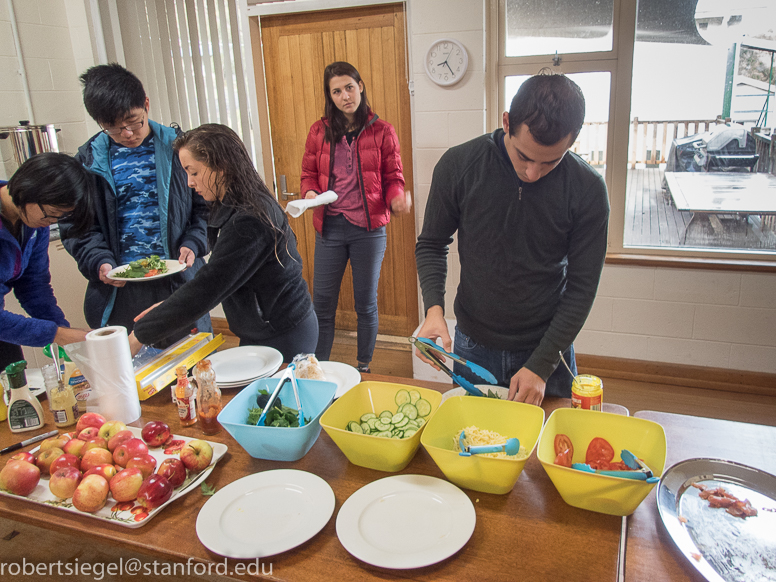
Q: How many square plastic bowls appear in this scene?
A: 4